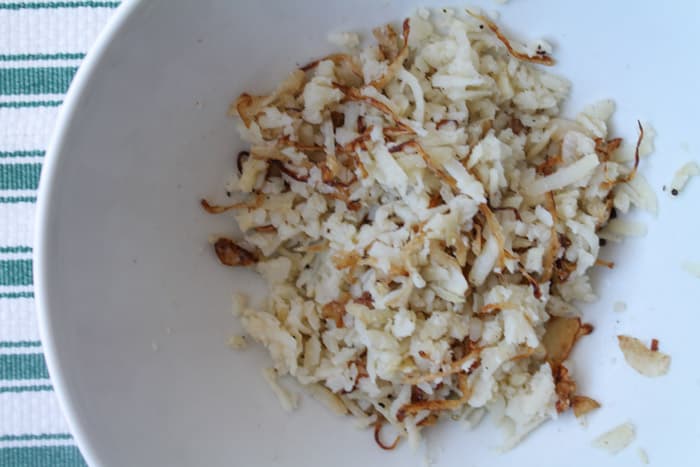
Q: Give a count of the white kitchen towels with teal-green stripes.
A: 1